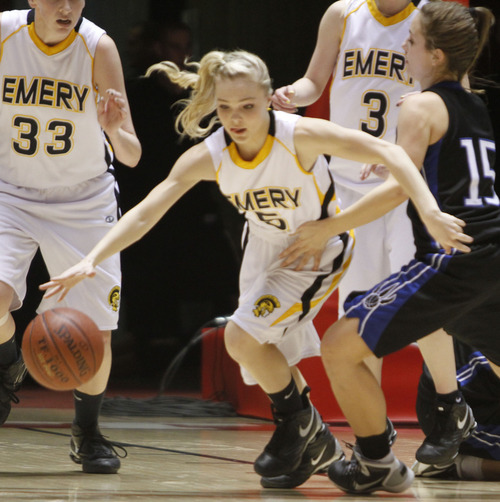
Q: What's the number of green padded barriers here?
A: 0